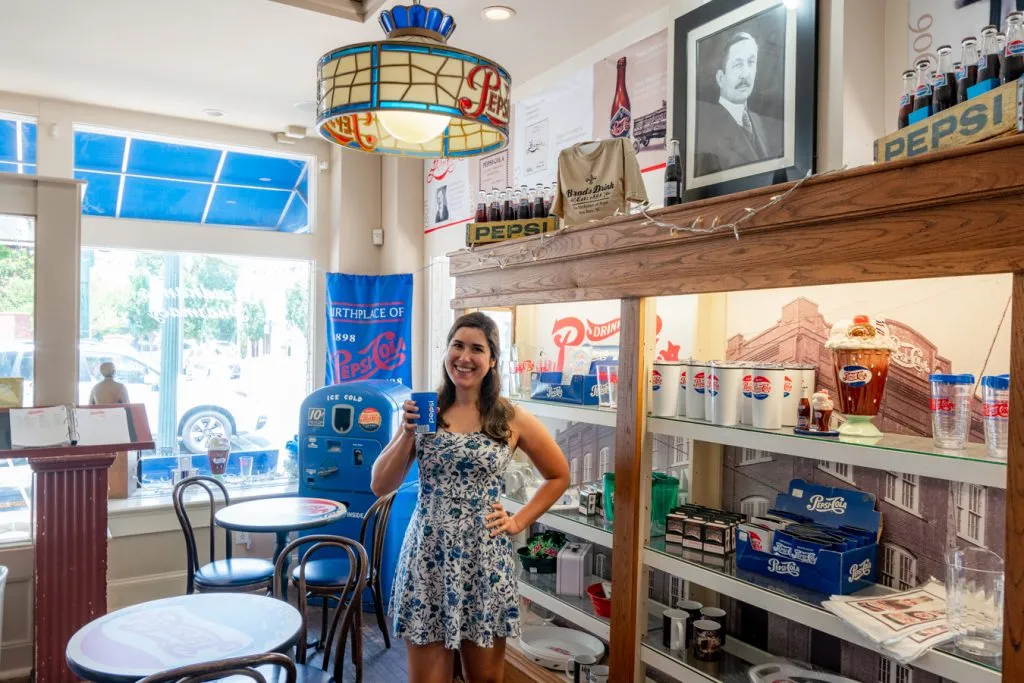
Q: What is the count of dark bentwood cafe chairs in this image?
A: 4